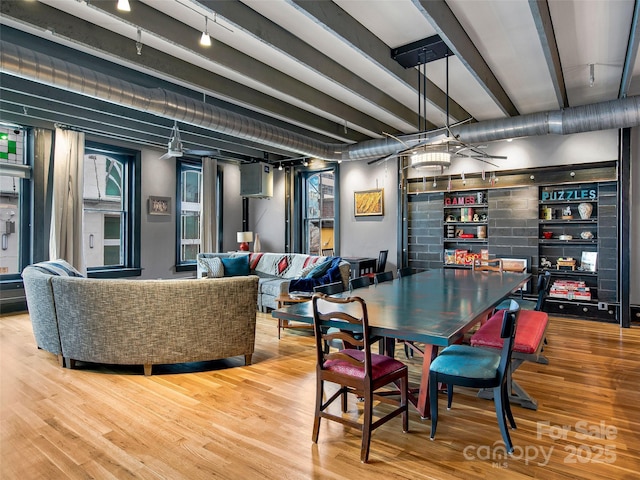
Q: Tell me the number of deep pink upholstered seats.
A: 2